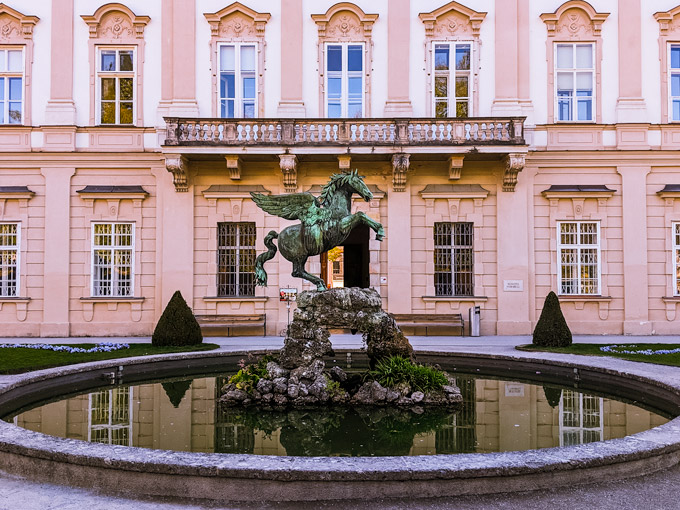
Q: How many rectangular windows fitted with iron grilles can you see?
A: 6